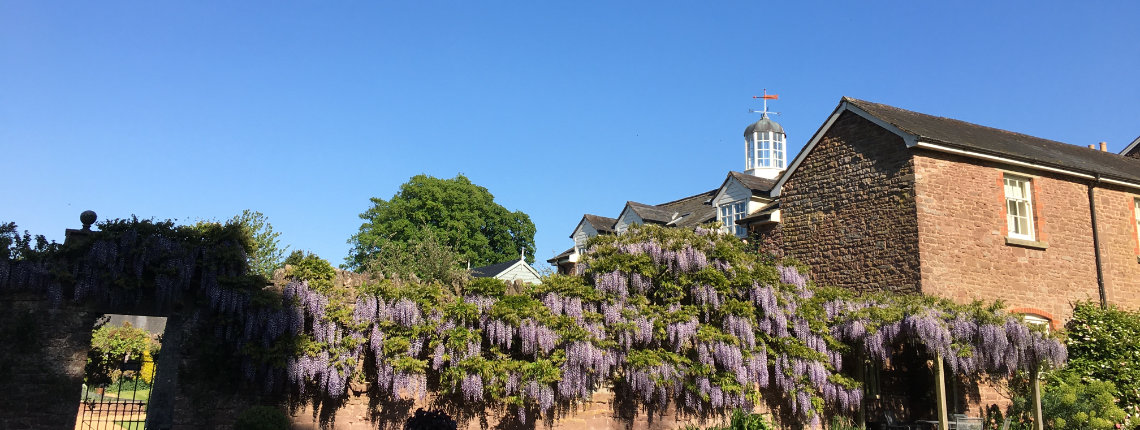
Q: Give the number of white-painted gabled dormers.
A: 3